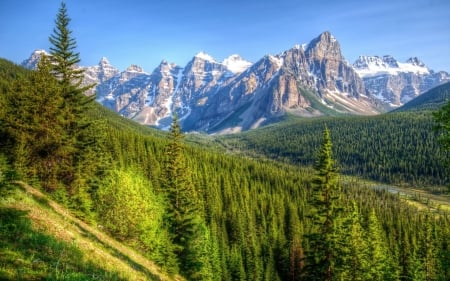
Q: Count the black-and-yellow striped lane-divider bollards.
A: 0